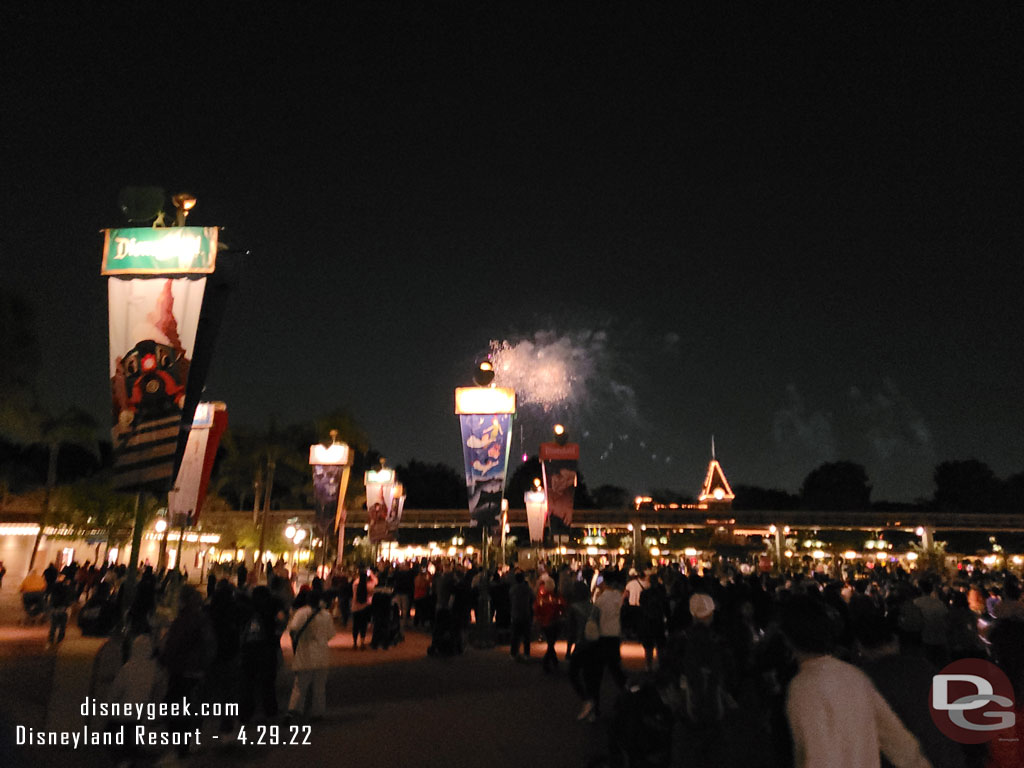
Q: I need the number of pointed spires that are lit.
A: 1